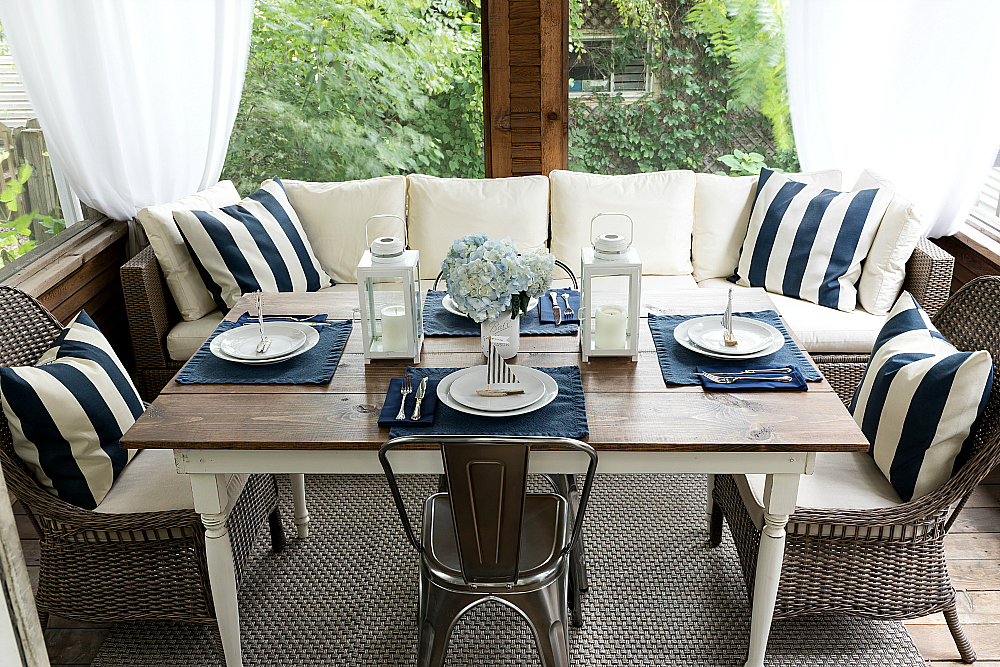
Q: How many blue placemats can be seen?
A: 4